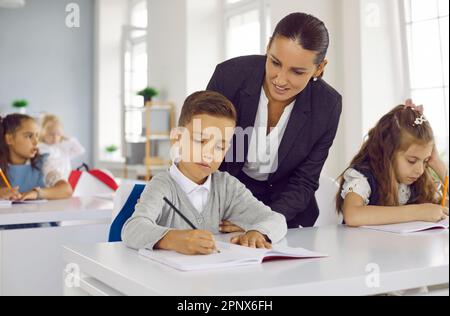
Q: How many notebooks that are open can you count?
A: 3